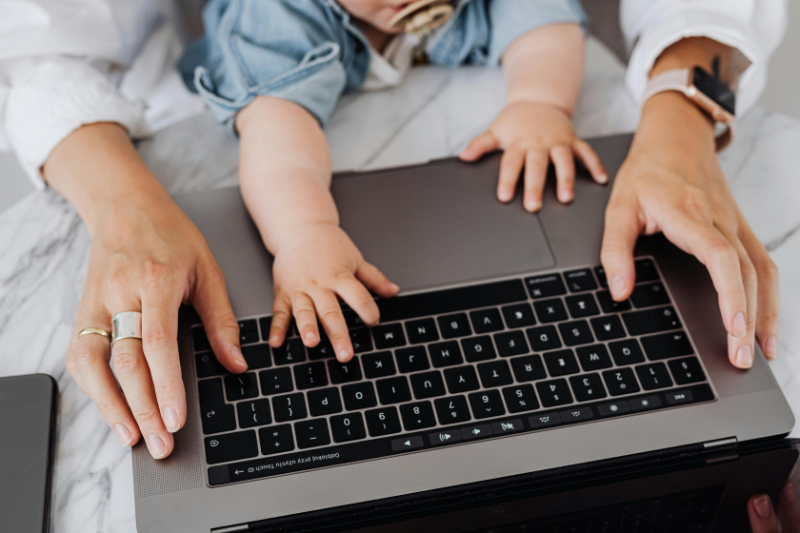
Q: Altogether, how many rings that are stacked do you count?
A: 0